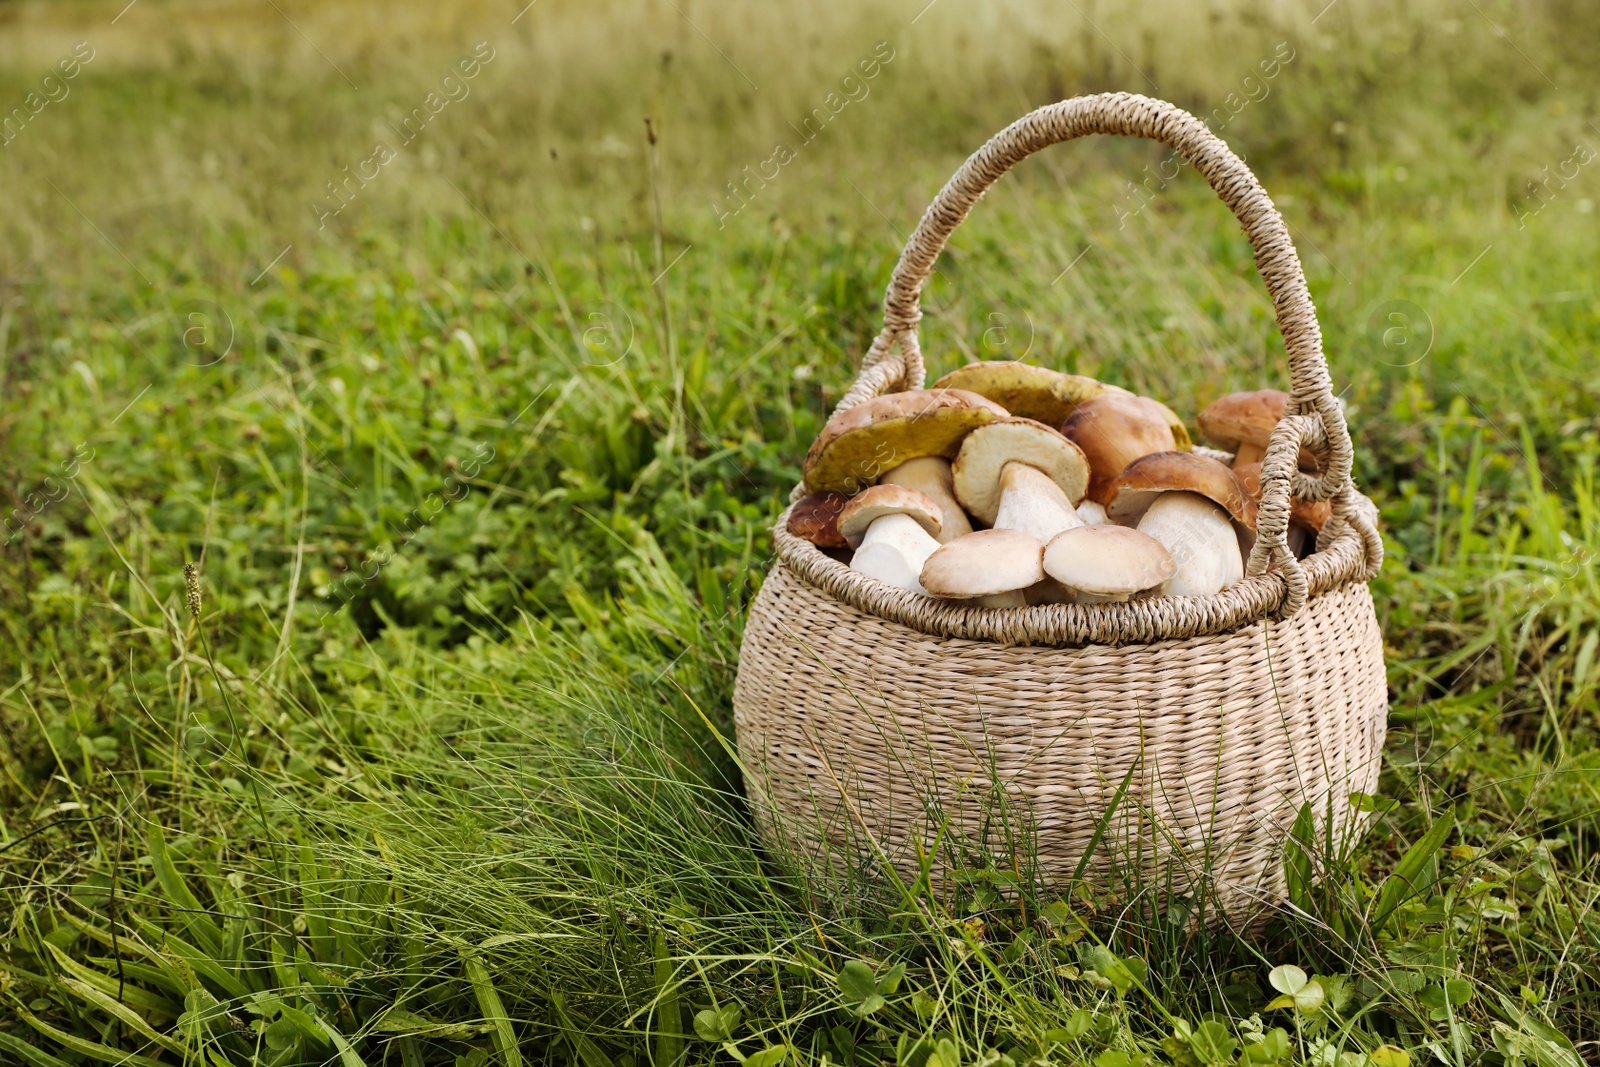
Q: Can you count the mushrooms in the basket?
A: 11